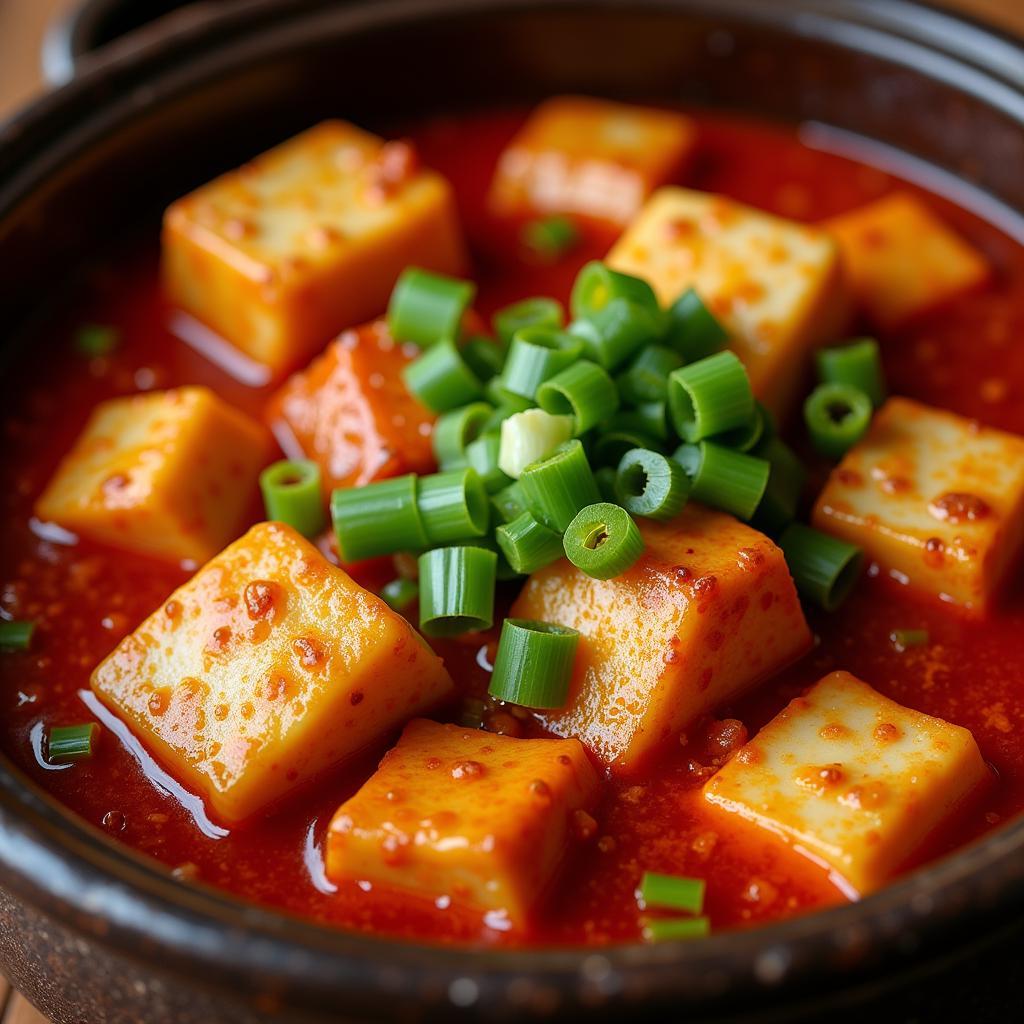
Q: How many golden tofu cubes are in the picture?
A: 11